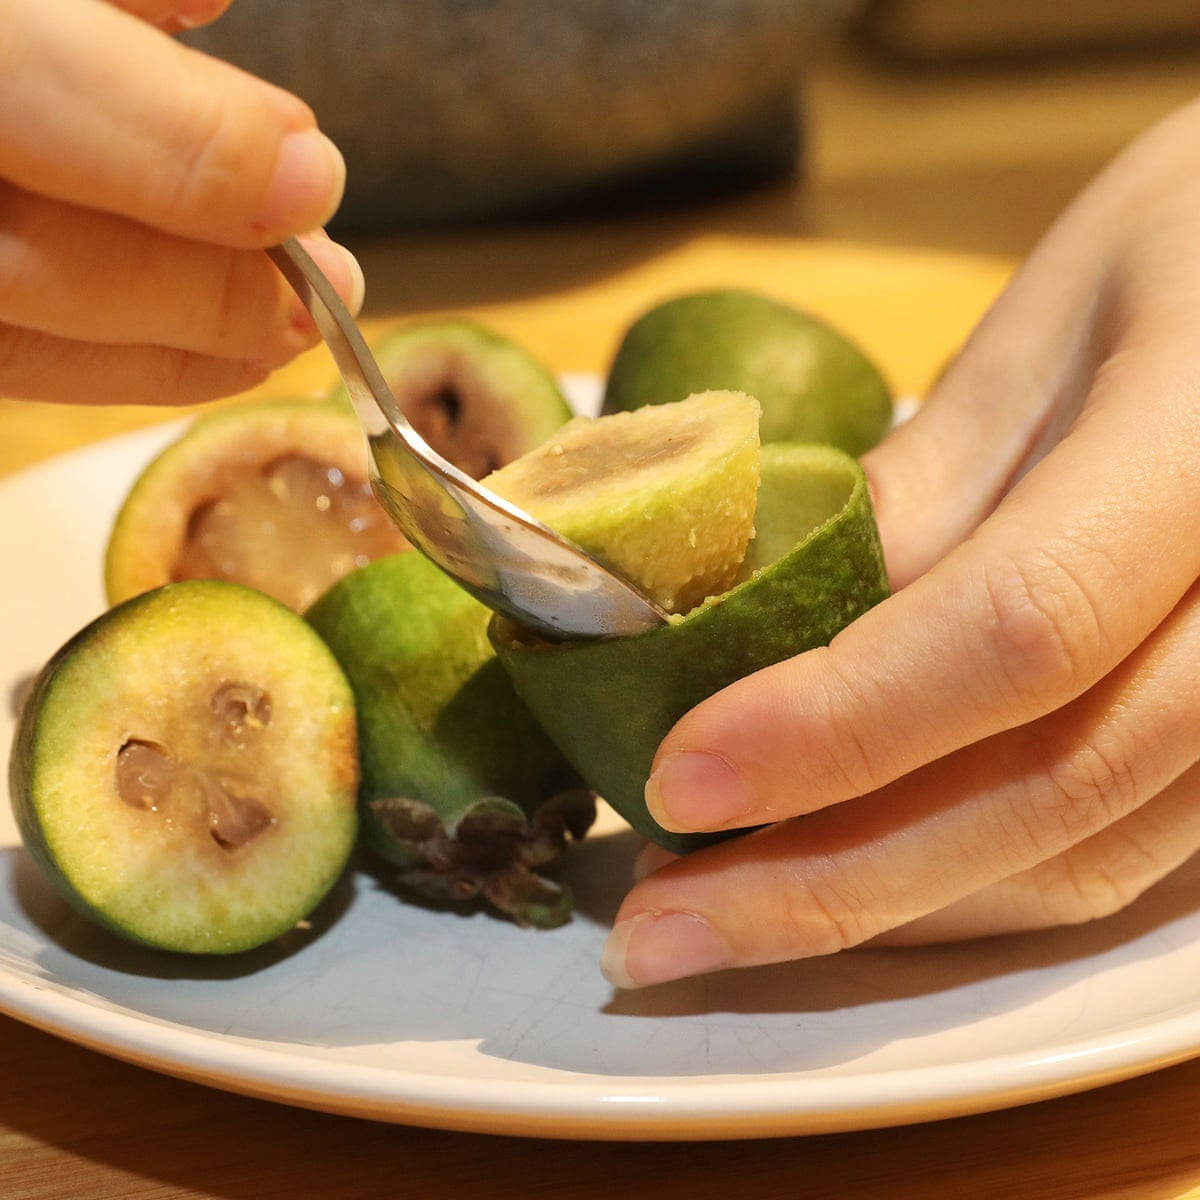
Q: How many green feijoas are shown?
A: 6